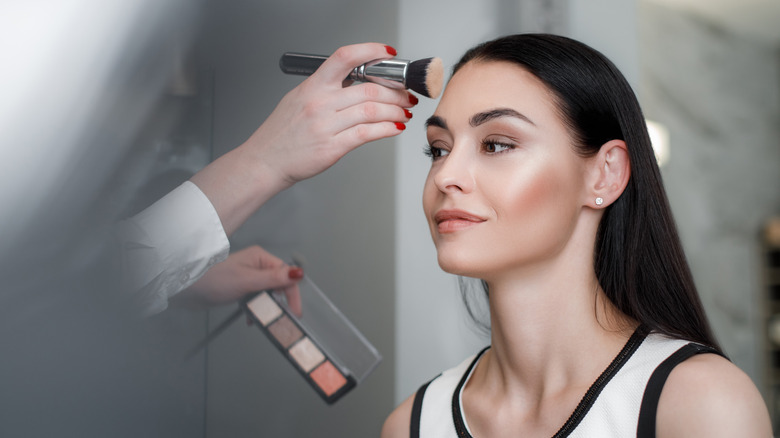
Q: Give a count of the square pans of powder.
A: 4